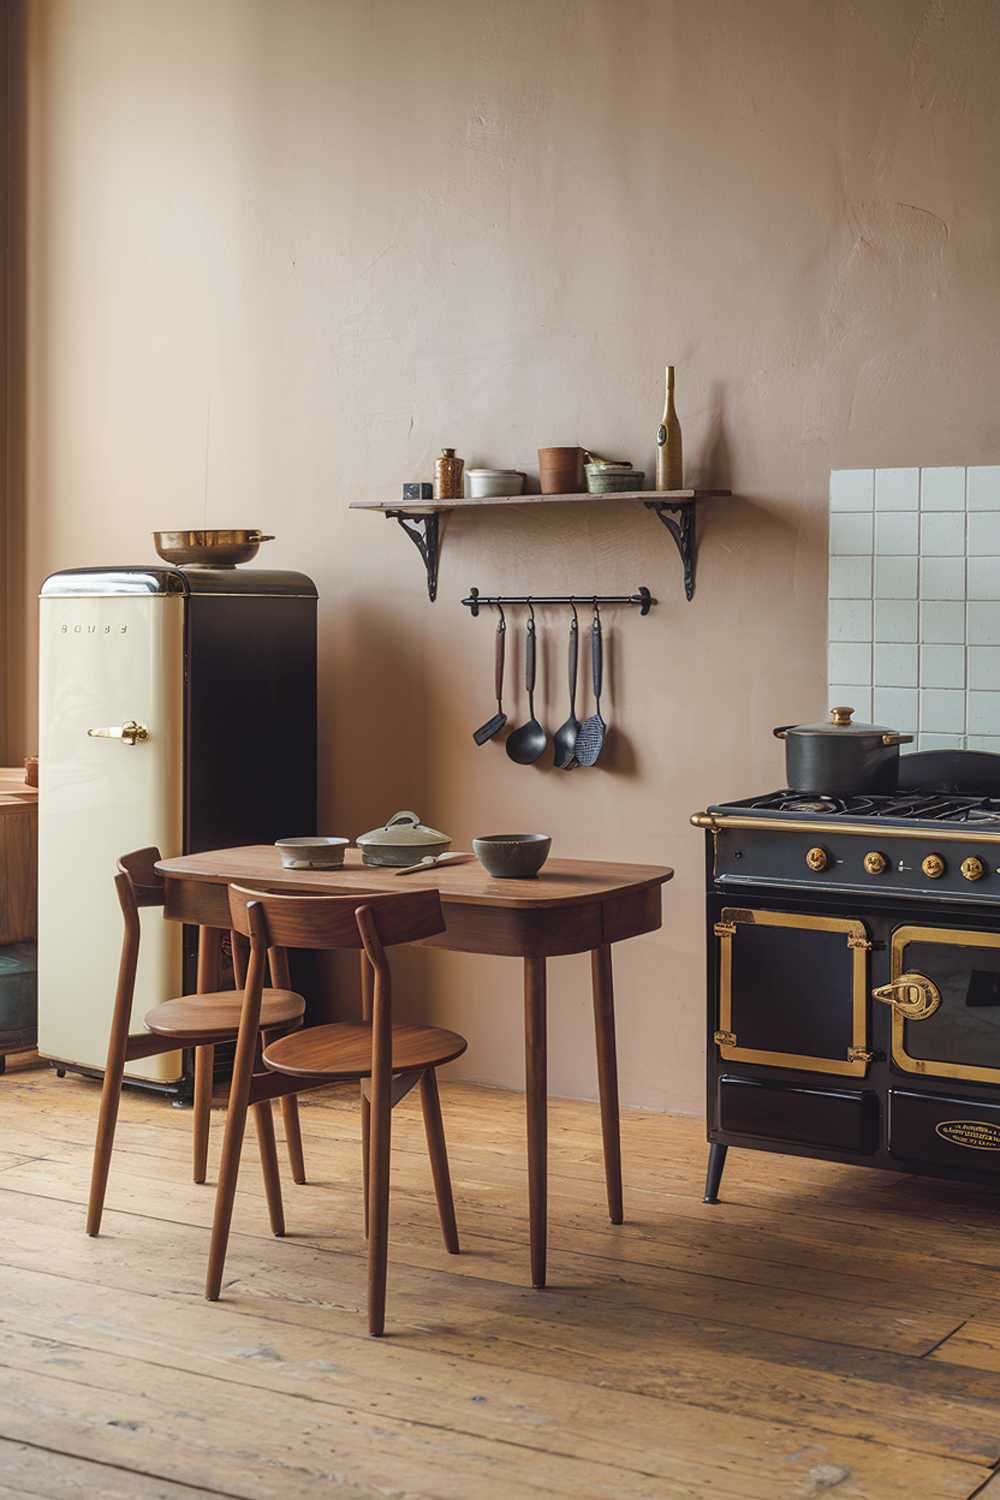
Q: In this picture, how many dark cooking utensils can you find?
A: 4